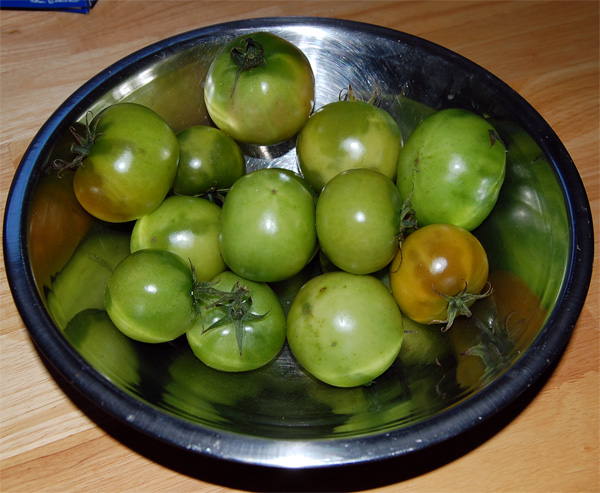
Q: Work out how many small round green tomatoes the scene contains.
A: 11